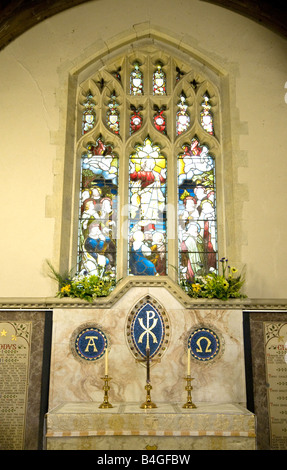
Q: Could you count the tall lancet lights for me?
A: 3